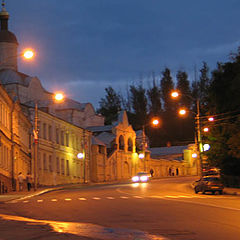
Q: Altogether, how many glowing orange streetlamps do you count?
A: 7